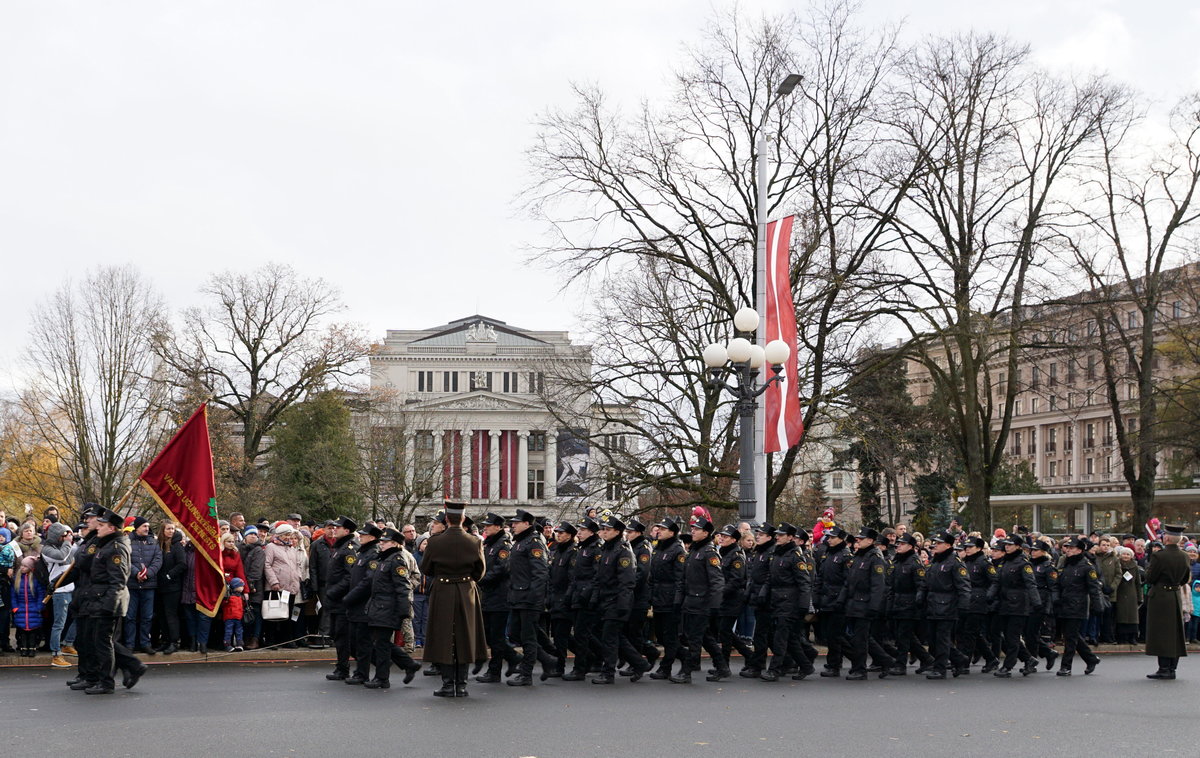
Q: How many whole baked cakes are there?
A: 0